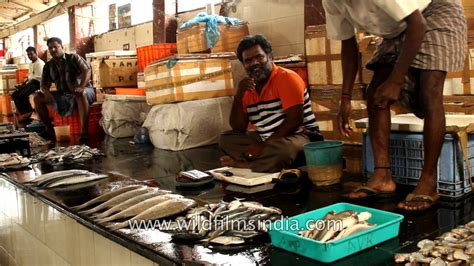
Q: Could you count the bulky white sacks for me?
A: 2